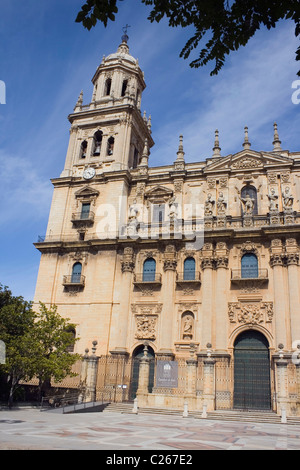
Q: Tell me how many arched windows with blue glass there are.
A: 4